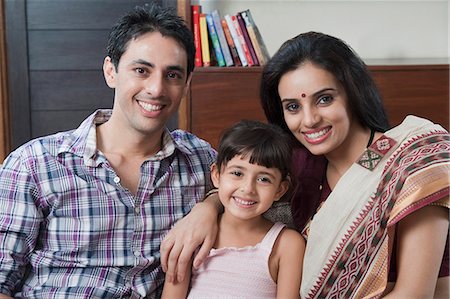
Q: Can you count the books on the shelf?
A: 9